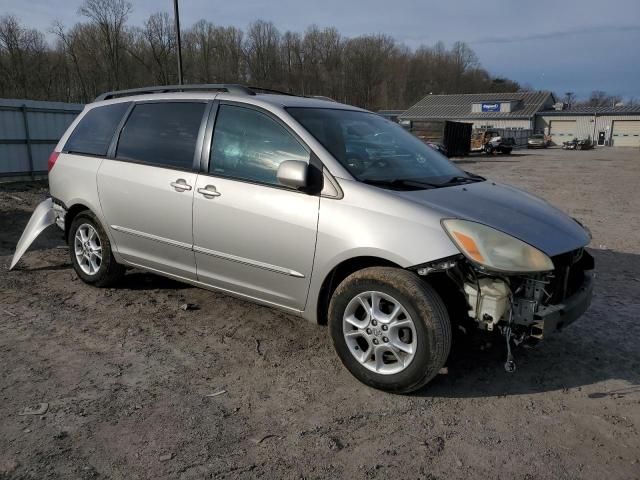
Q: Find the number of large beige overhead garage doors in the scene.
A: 2